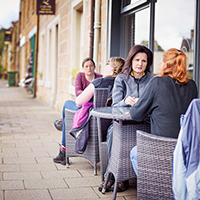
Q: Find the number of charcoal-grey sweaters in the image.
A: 1